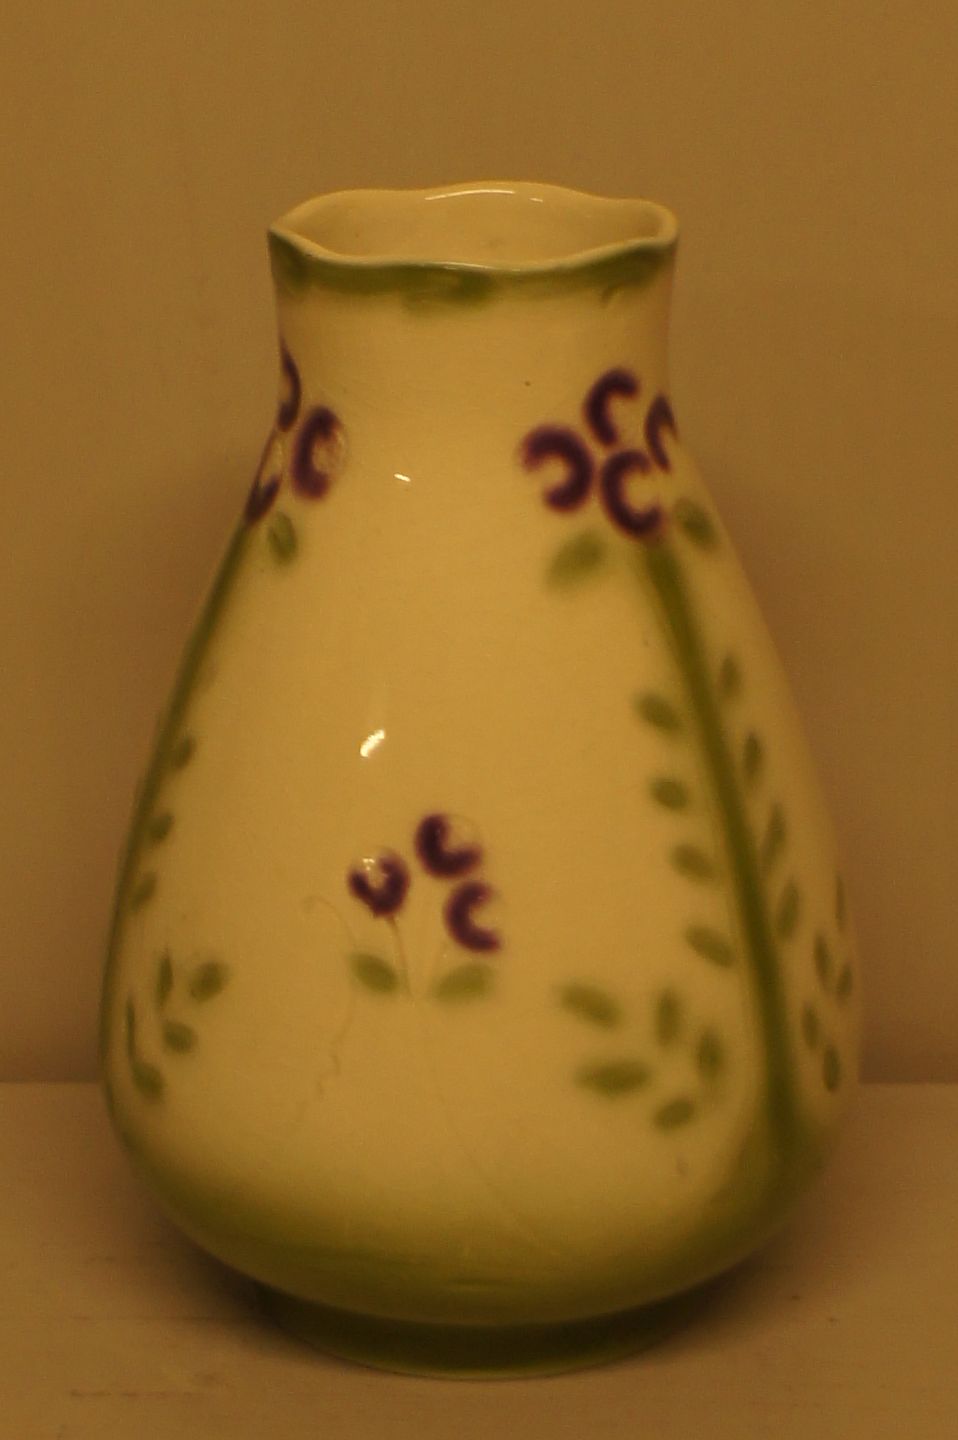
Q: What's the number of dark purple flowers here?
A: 10